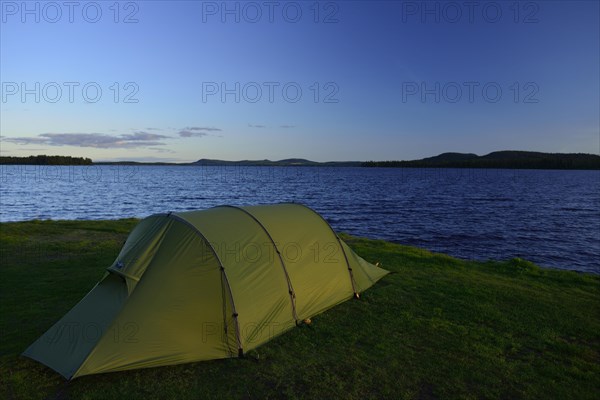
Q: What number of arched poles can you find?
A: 3